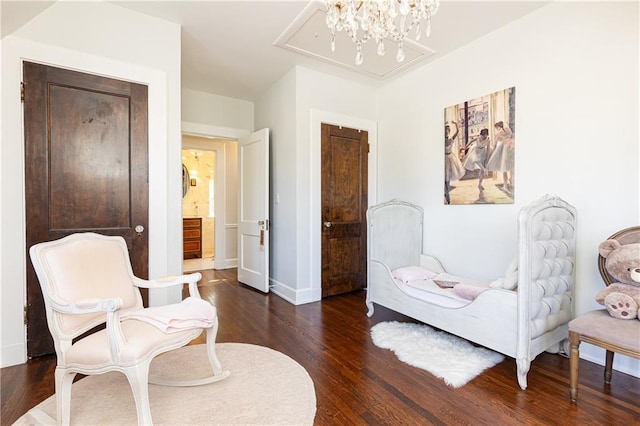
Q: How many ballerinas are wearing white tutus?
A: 3